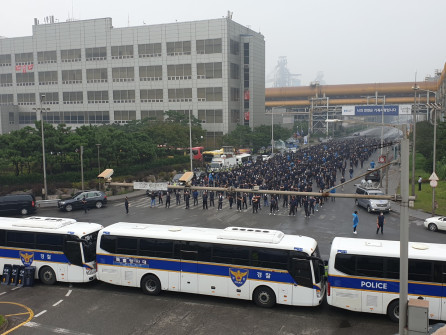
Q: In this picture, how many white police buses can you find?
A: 3